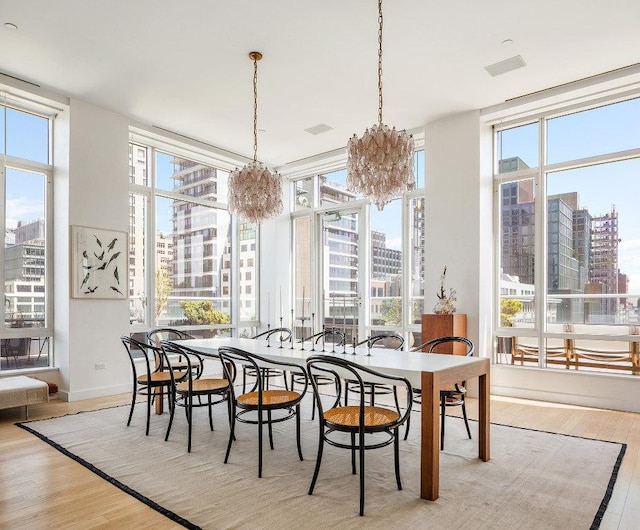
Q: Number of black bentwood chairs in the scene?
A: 9